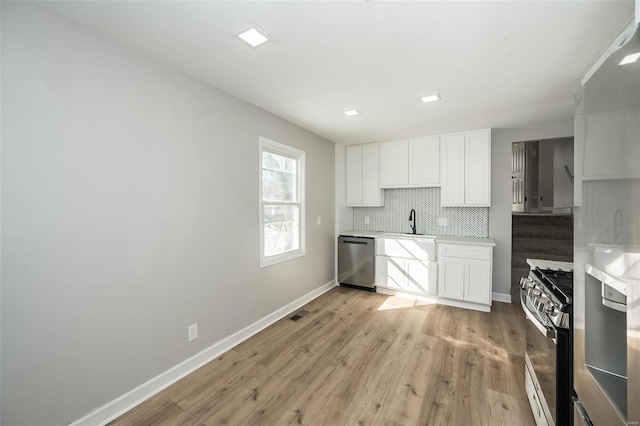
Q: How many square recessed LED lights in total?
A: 3